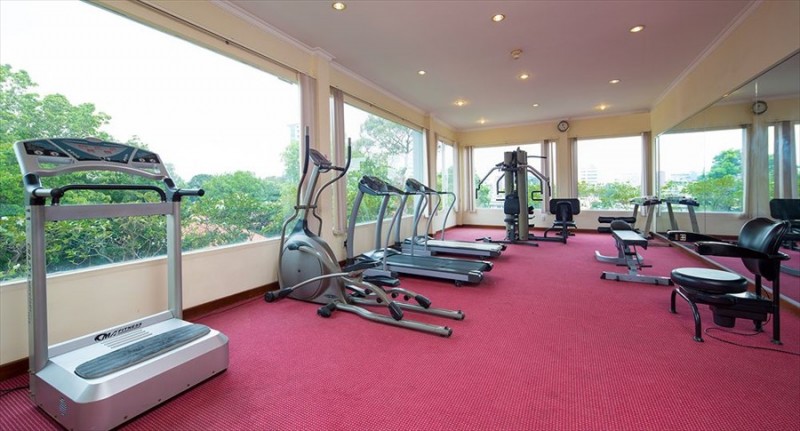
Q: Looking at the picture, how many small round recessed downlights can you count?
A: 10